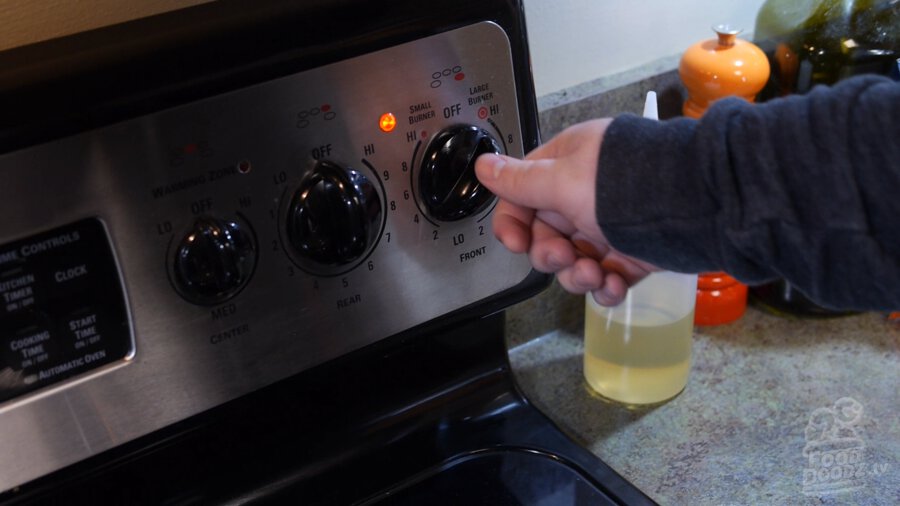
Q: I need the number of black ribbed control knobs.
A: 3